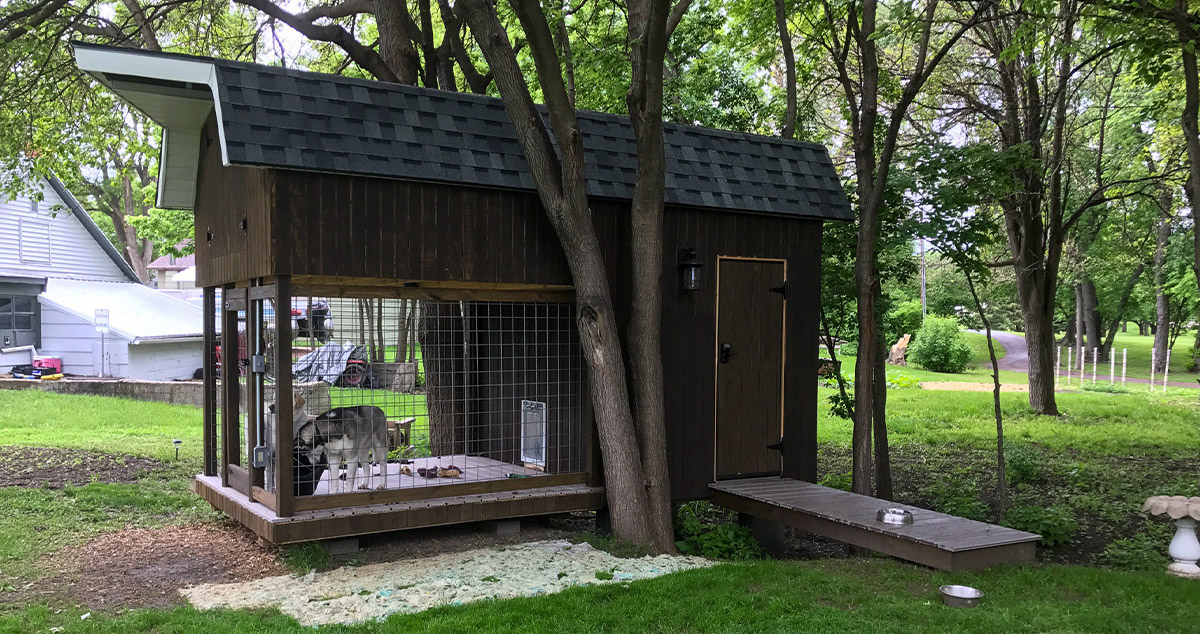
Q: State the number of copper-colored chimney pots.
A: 0